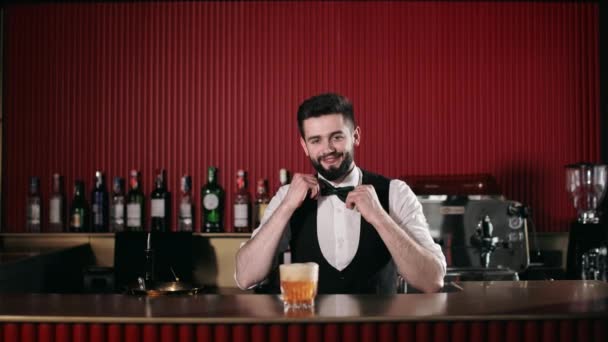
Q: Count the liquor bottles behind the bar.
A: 12